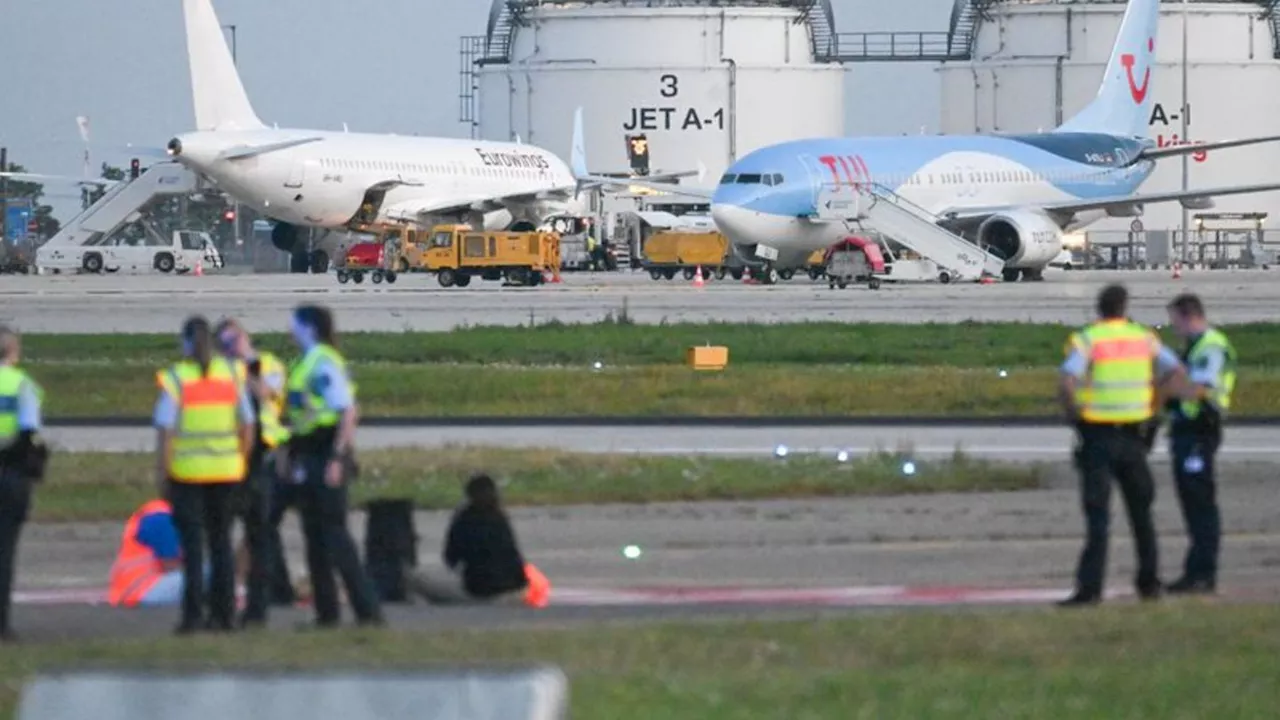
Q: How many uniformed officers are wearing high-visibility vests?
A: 6